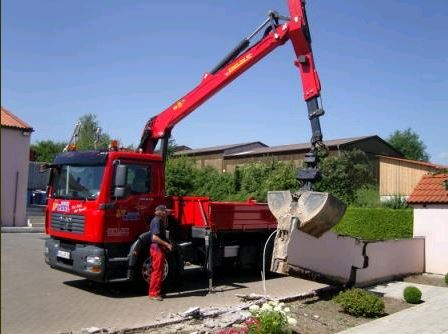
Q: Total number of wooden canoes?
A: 0